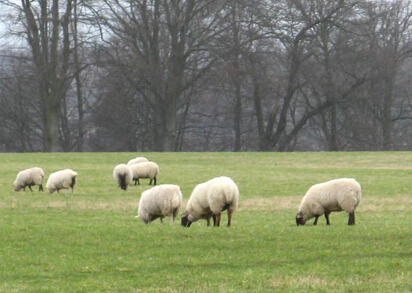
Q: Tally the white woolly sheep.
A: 8